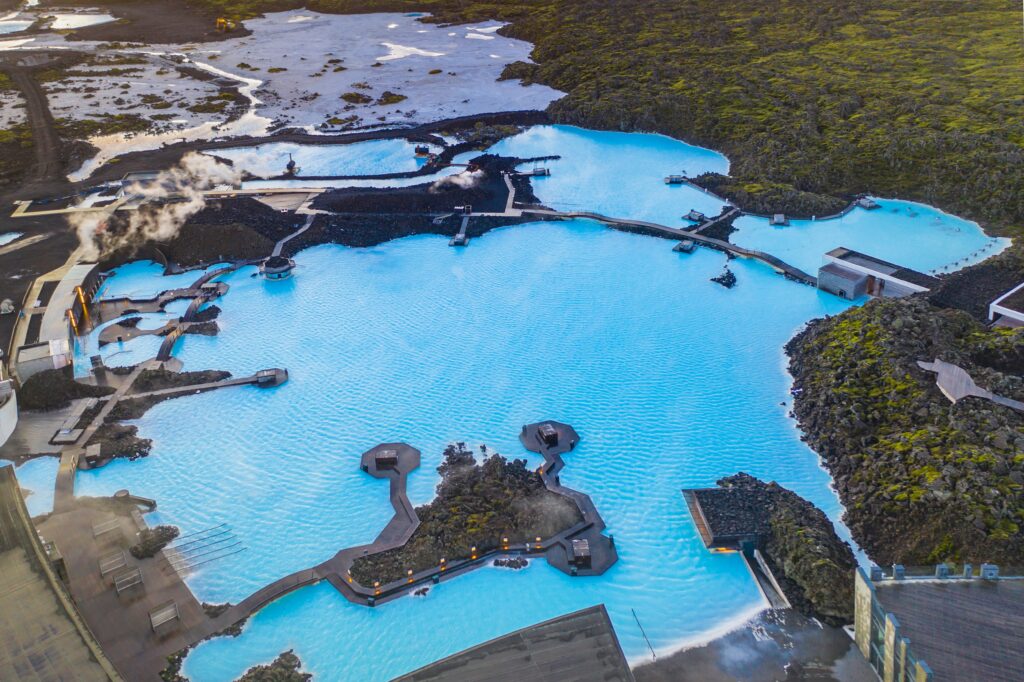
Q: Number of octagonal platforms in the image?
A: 3